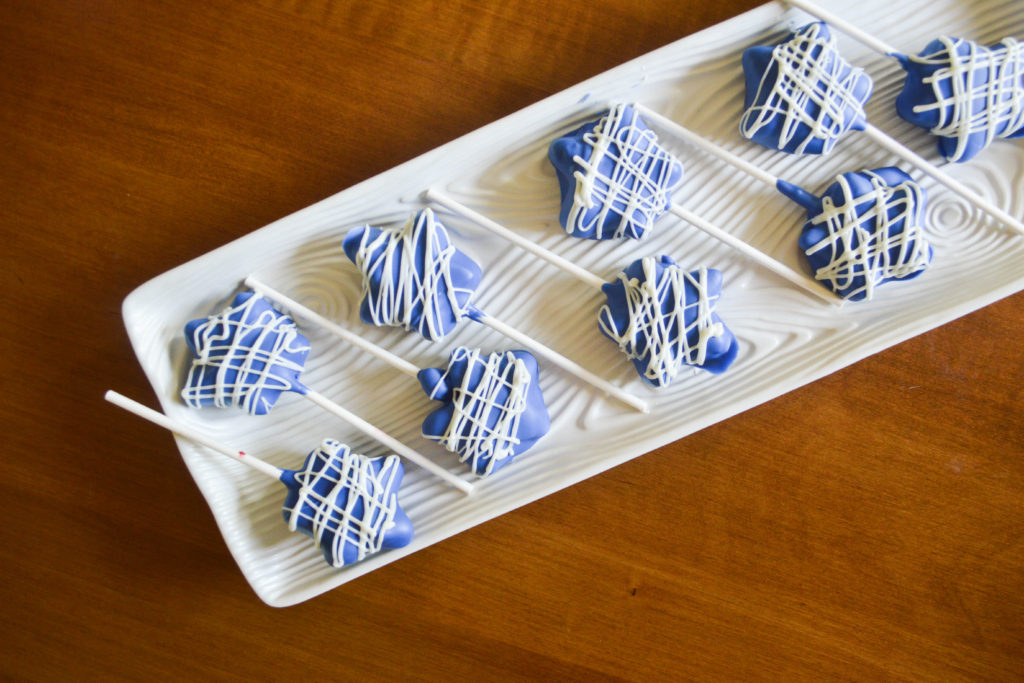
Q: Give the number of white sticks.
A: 9